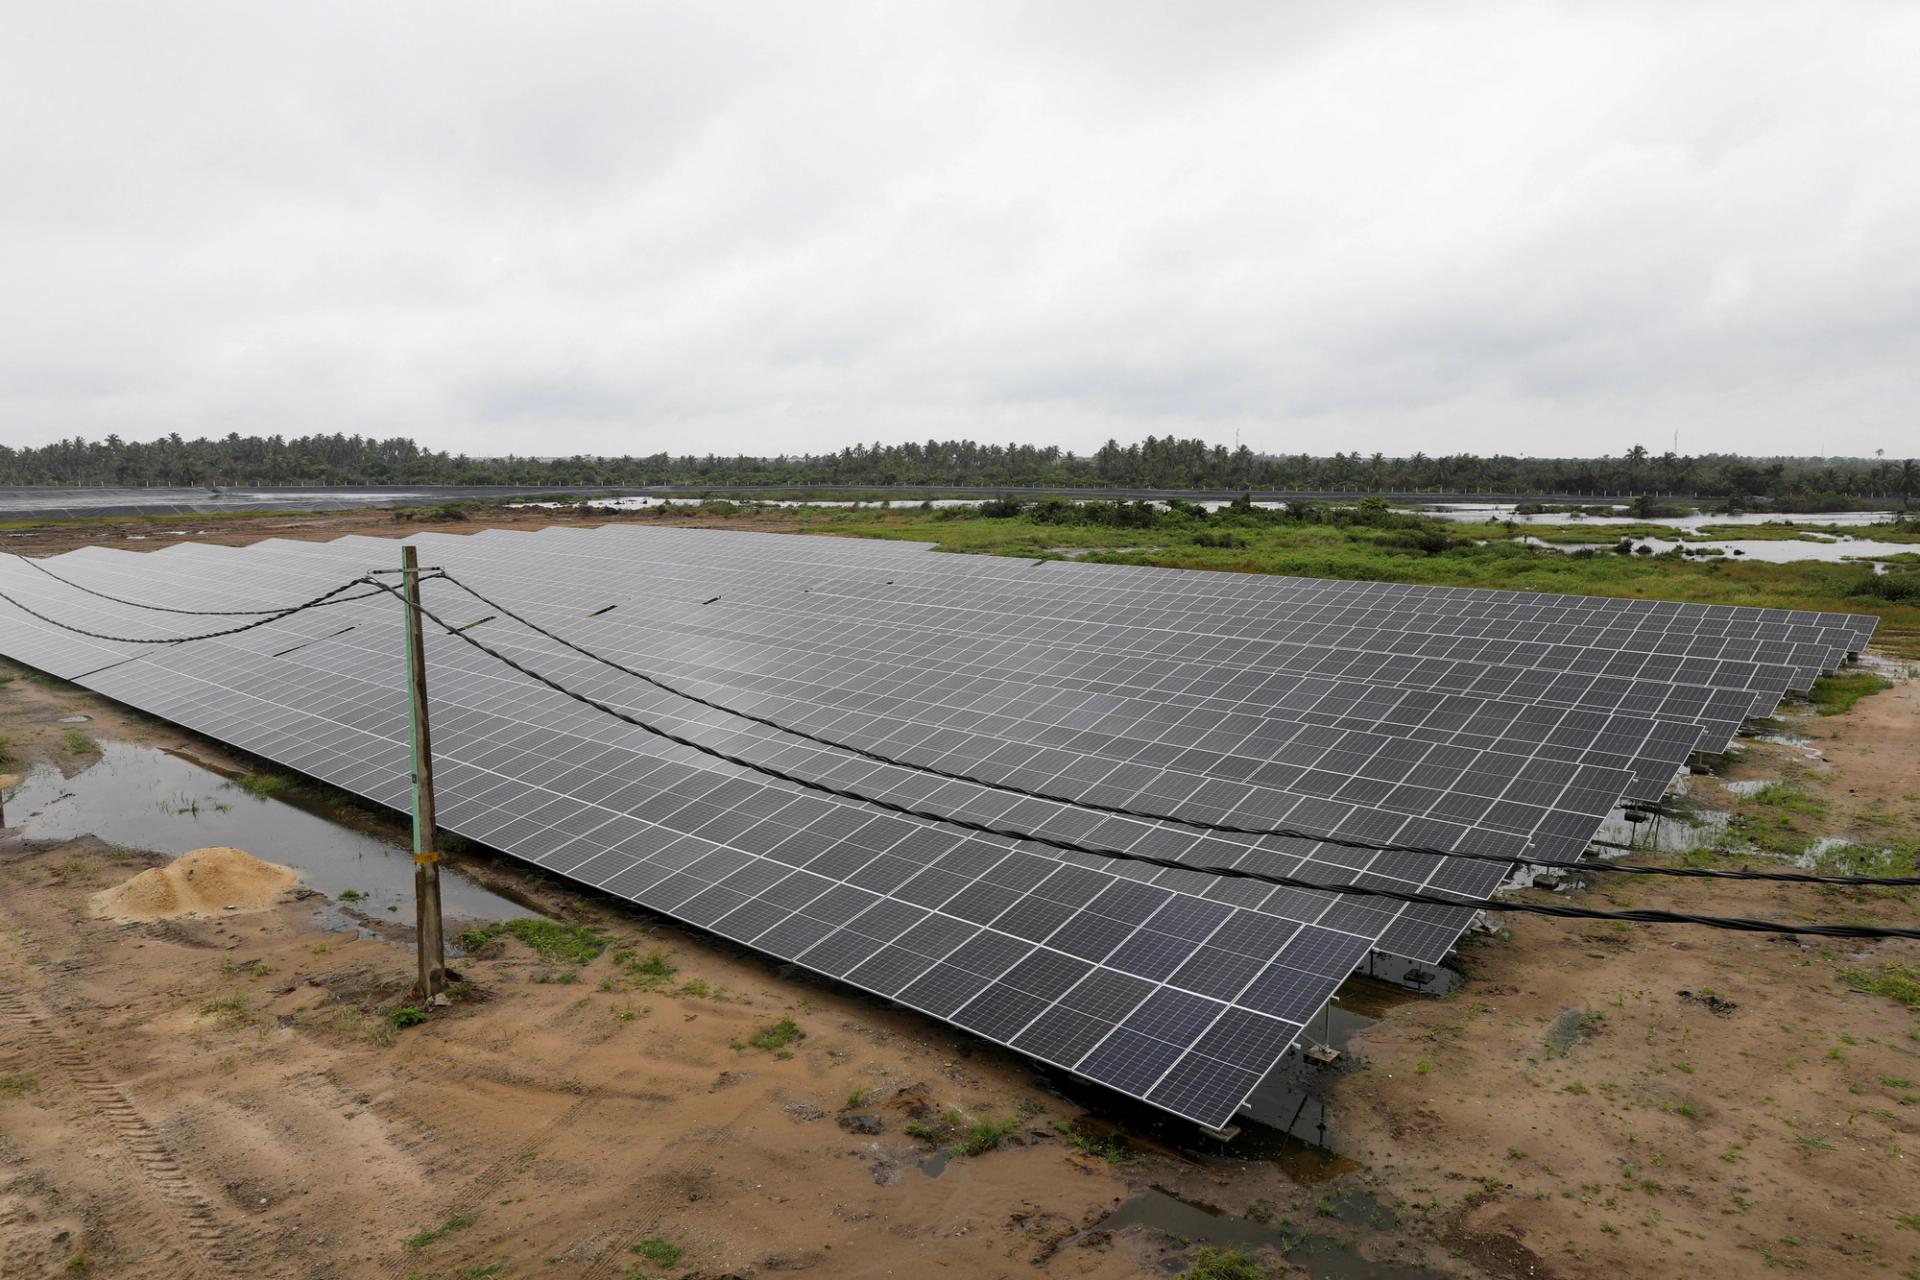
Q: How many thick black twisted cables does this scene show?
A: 2